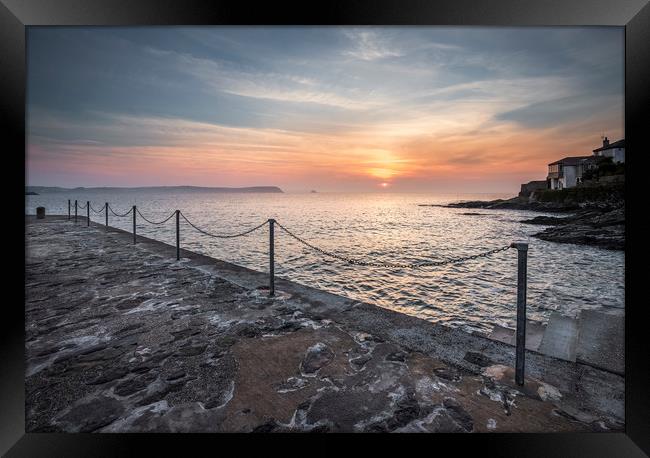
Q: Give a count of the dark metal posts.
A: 8